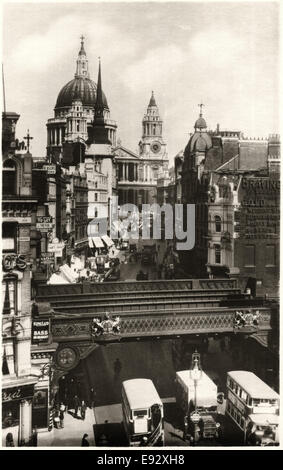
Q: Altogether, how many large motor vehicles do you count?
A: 3